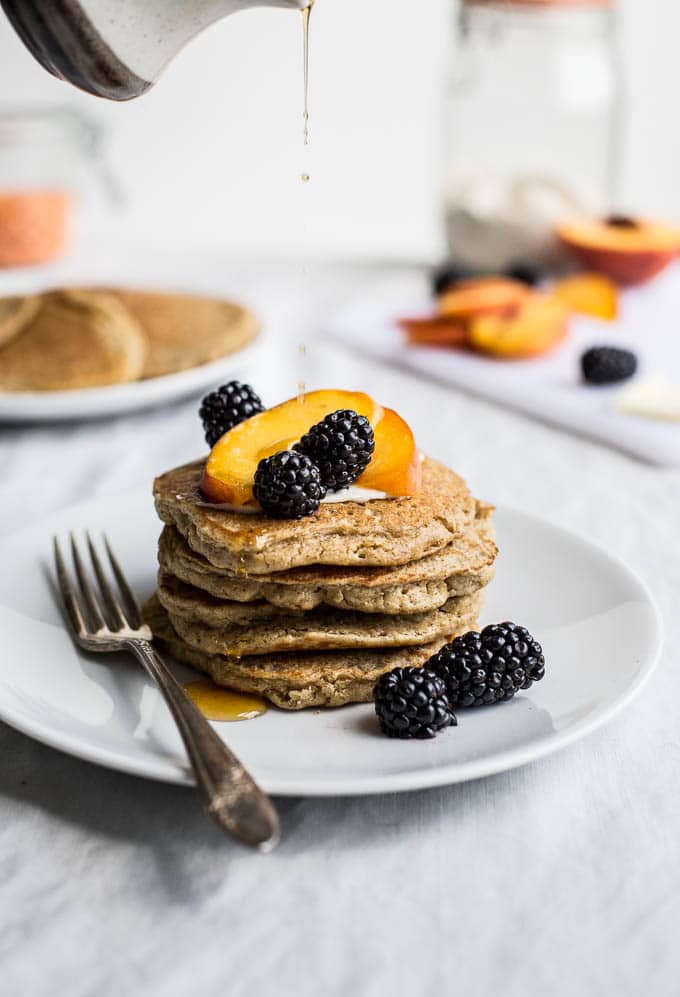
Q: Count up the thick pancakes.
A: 4